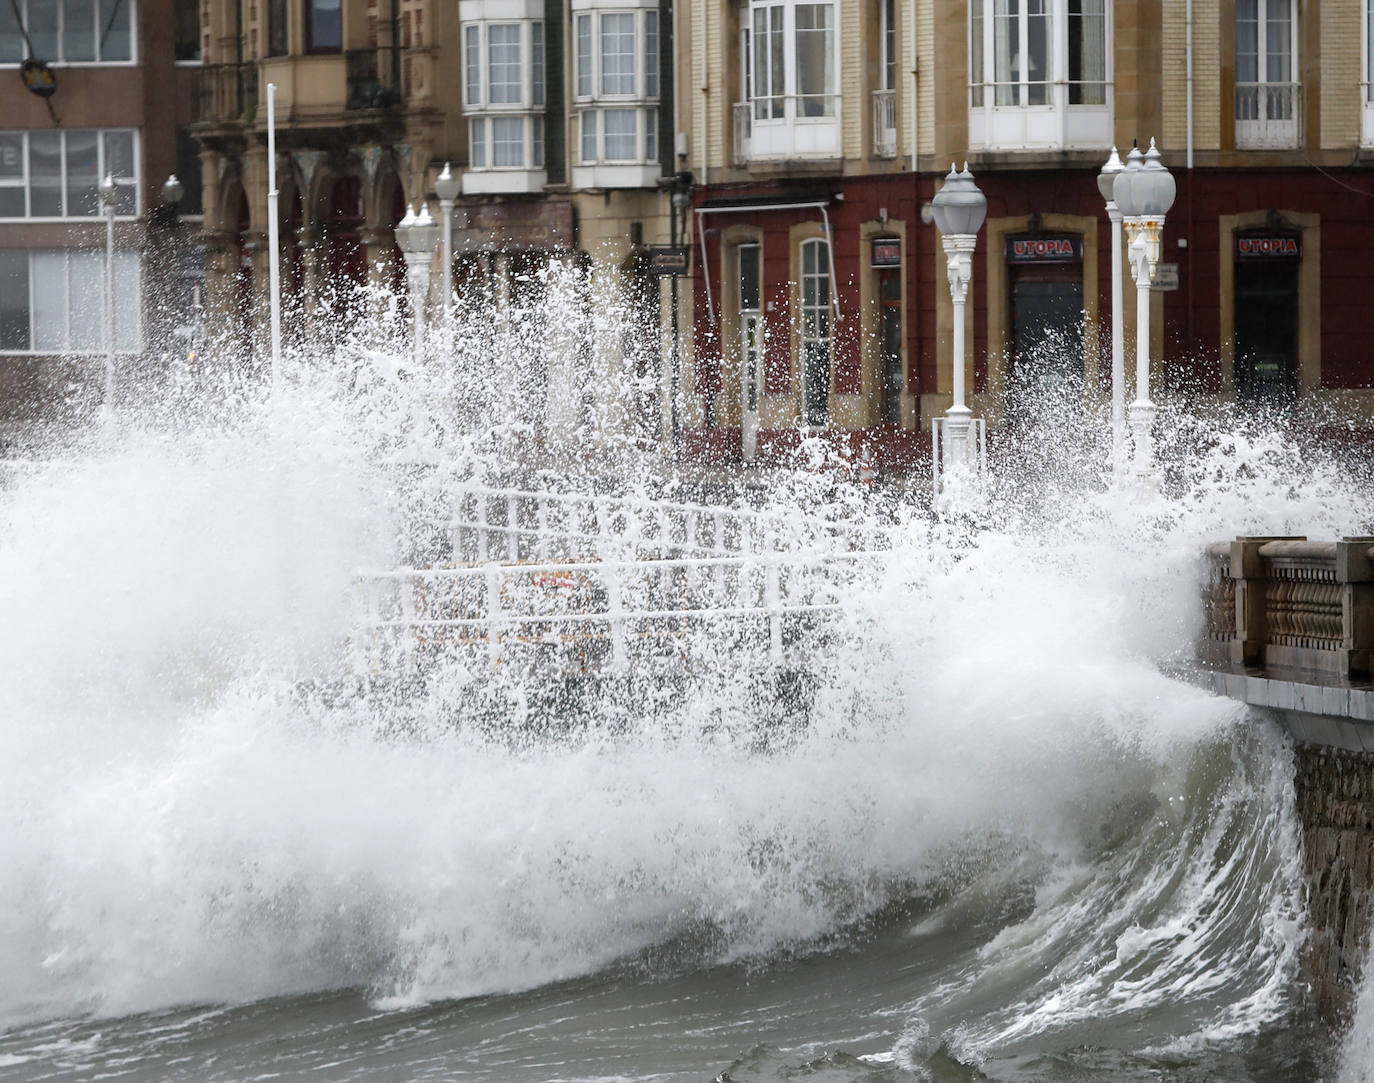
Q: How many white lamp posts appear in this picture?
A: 6